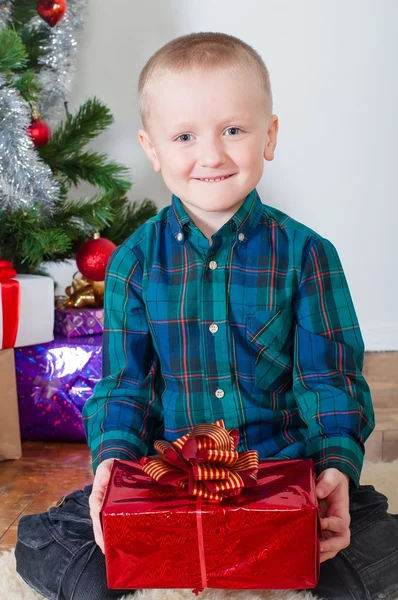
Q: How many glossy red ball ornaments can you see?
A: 3